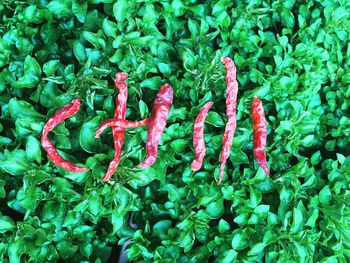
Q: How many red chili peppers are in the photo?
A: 7